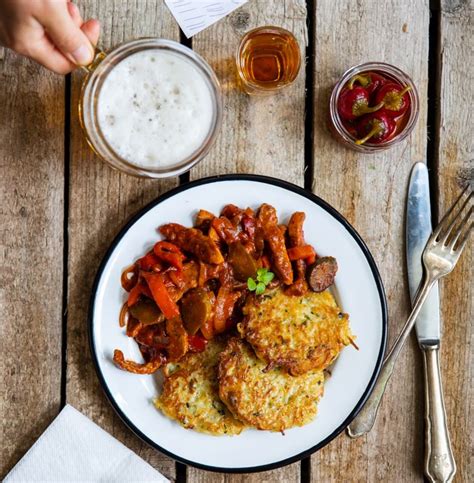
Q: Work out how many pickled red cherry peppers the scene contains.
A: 4